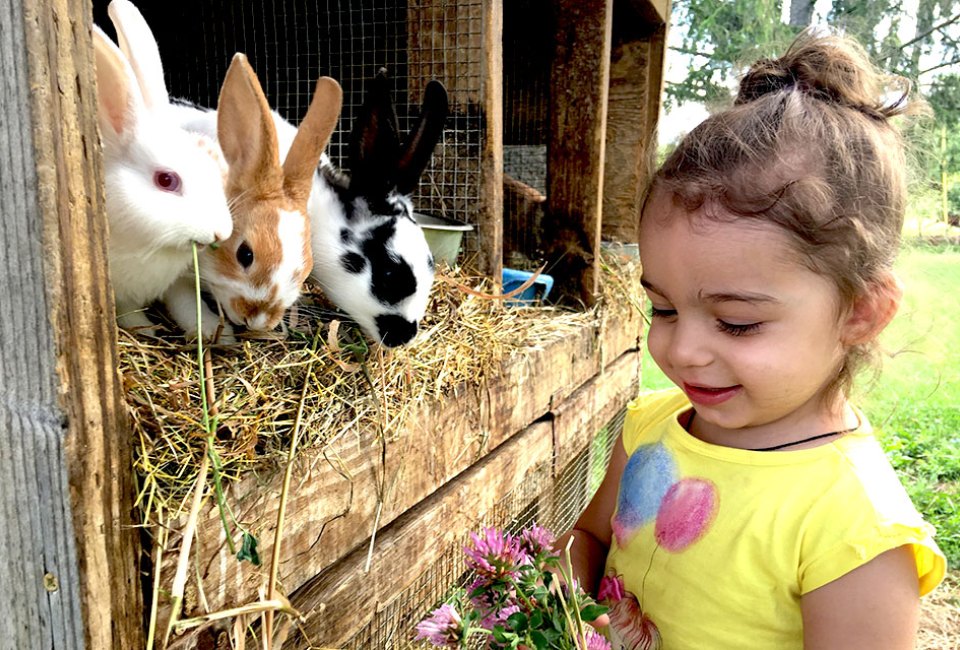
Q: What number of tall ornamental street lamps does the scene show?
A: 0